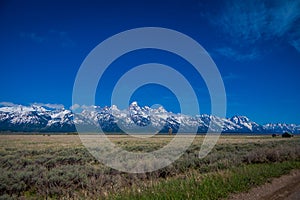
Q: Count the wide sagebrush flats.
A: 1